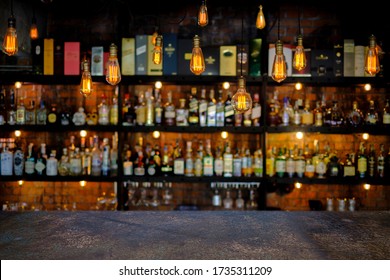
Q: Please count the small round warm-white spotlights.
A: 15